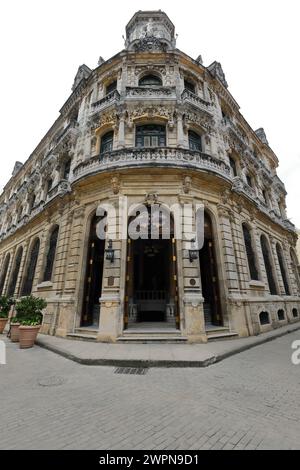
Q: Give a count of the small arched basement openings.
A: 3